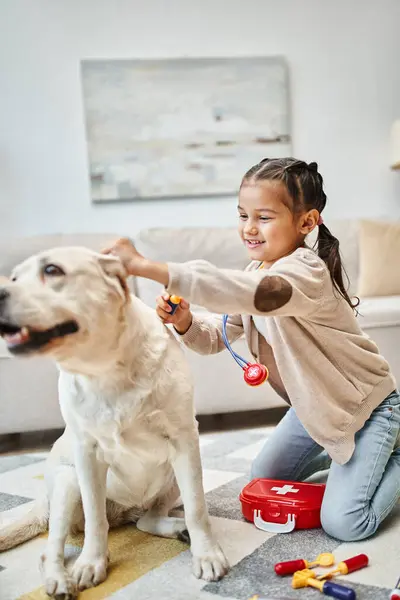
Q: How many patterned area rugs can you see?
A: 1